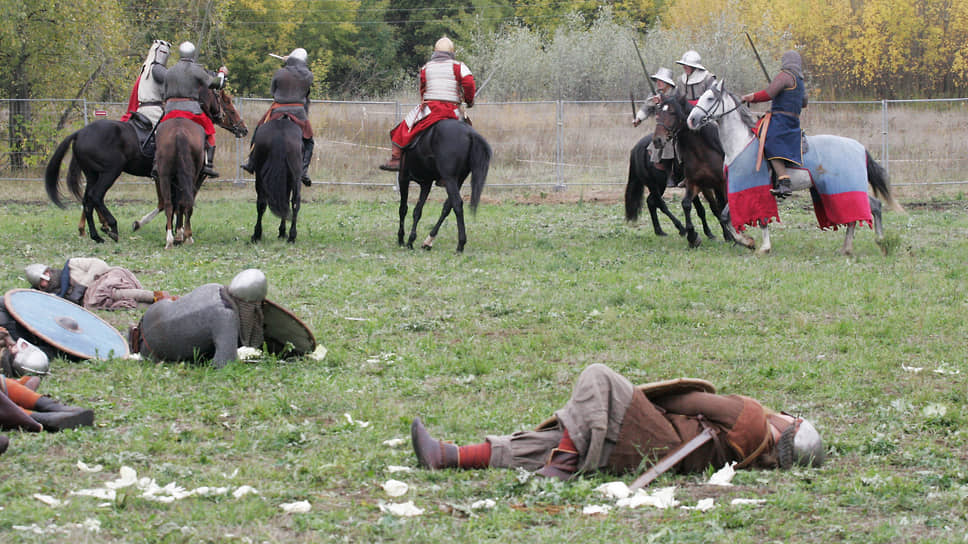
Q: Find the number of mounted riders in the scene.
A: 7